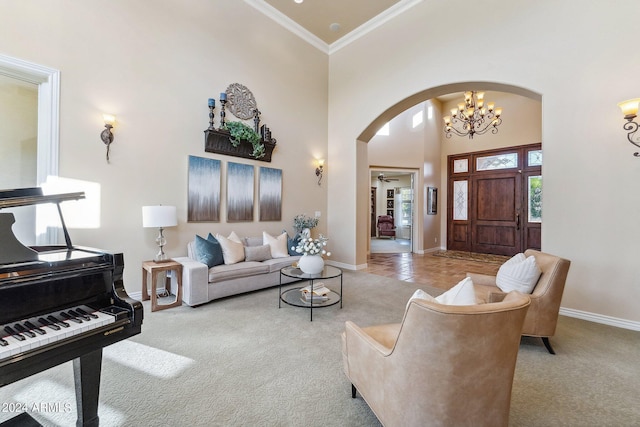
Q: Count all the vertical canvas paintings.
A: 3